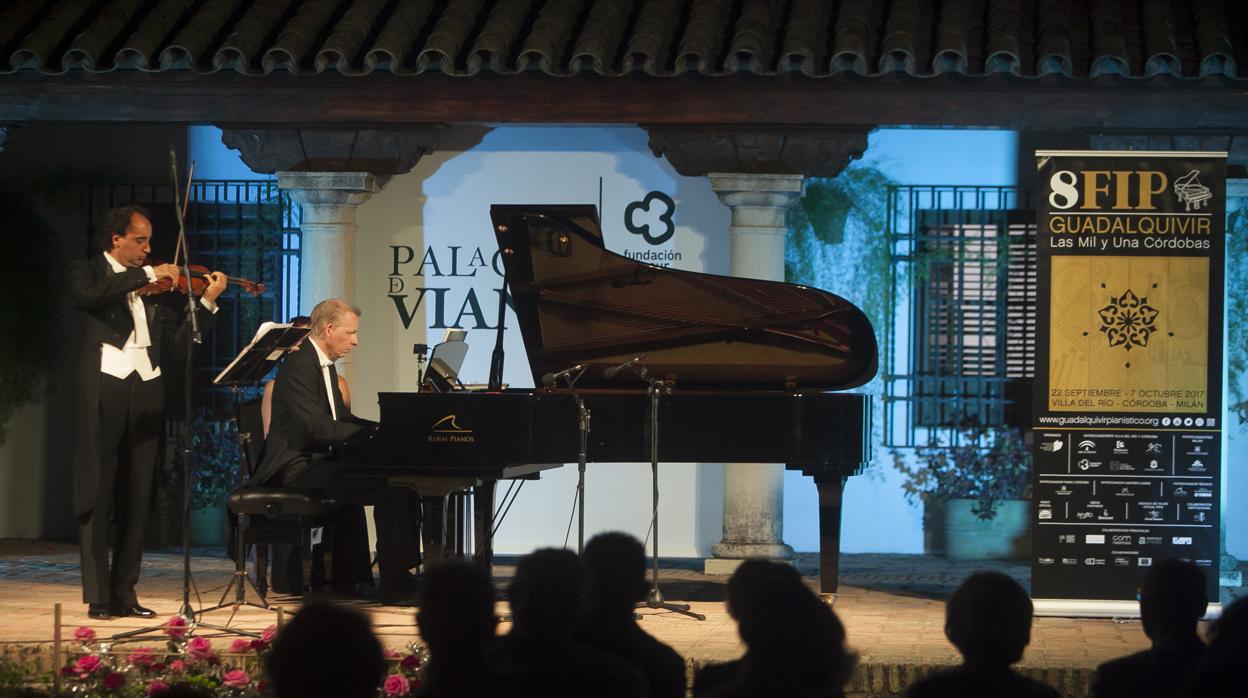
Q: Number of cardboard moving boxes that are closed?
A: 0